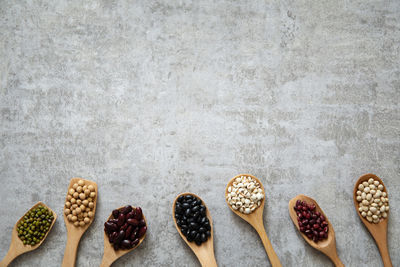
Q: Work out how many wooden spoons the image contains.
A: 7